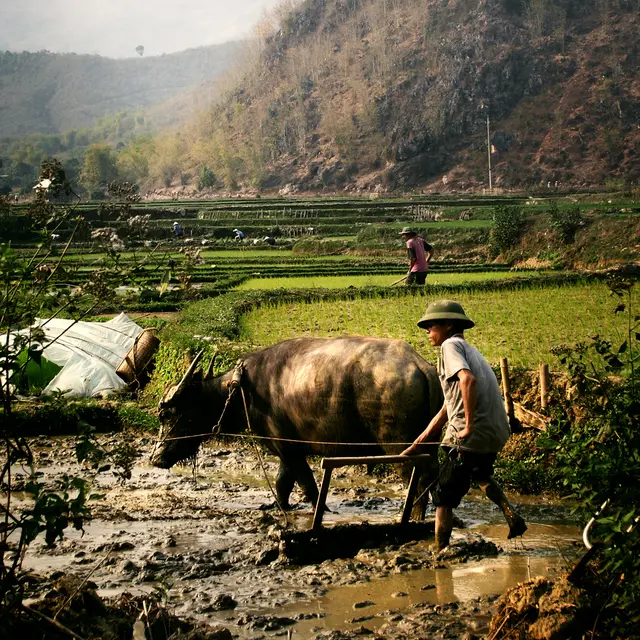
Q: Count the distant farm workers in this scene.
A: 3